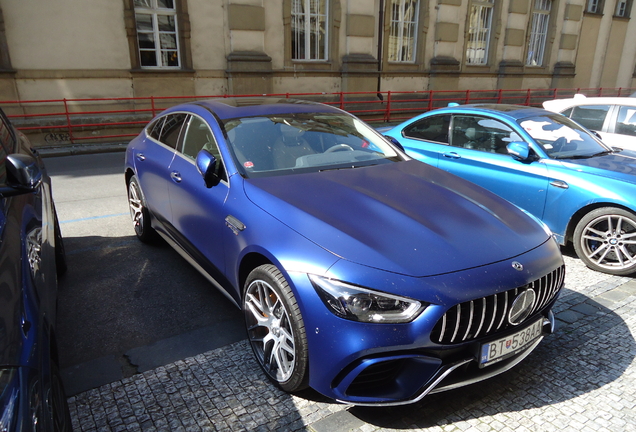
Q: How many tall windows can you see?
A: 5